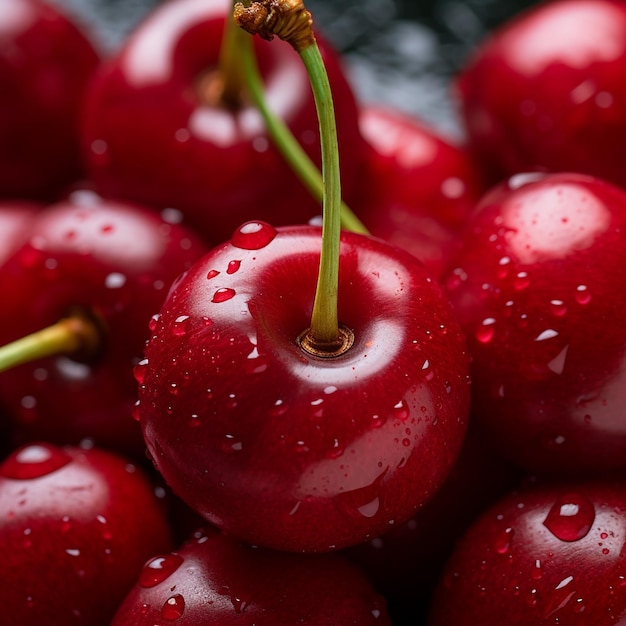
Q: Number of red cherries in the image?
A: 11